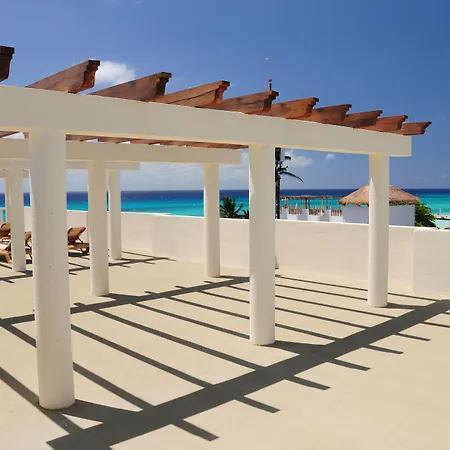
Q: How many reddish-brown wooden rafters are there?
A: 10